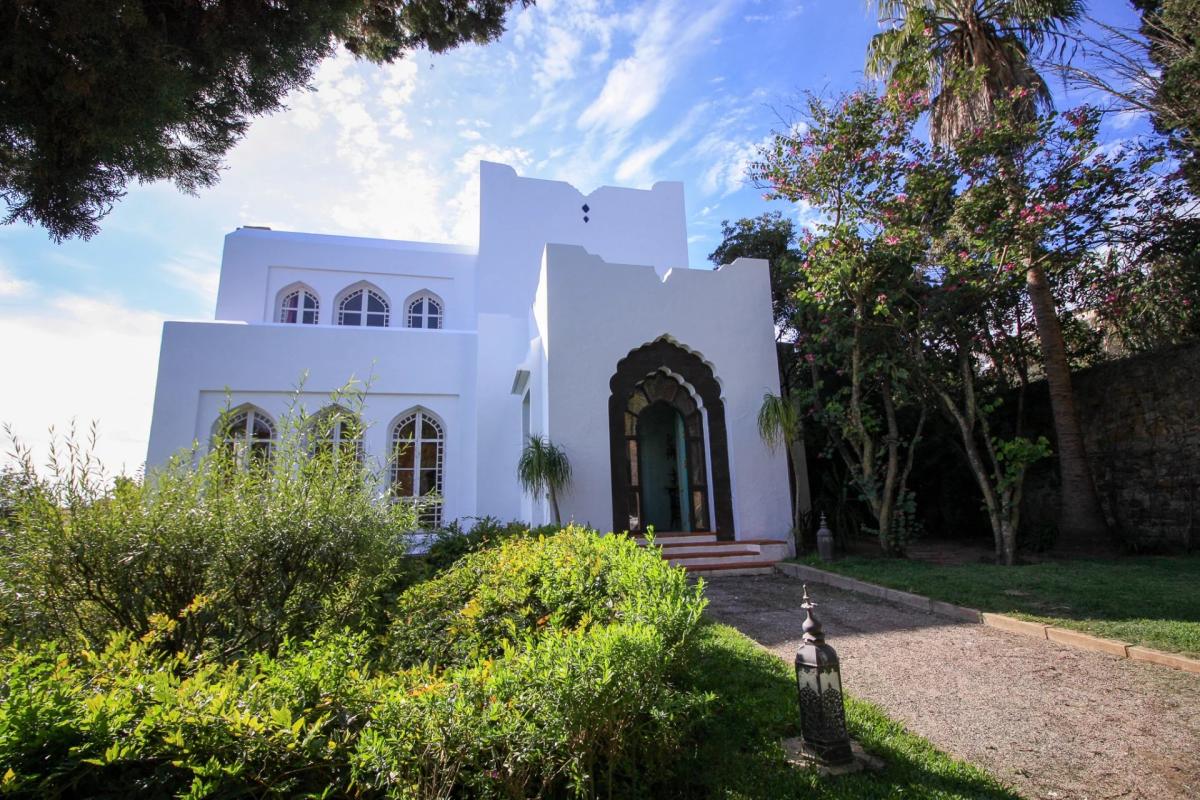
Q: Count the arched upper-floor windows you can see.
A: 3